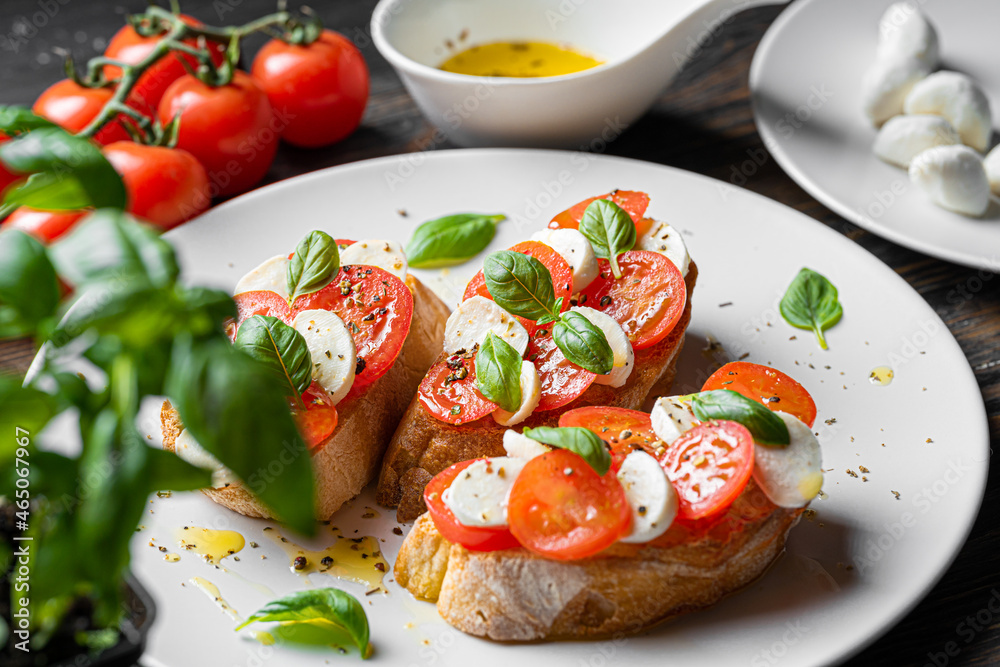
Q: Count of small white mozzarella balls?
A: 6